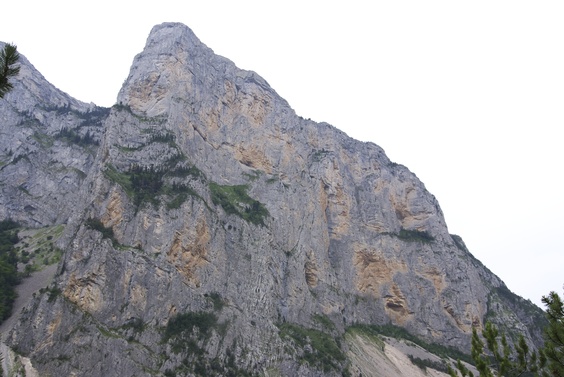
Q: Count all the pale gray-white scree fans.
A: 2